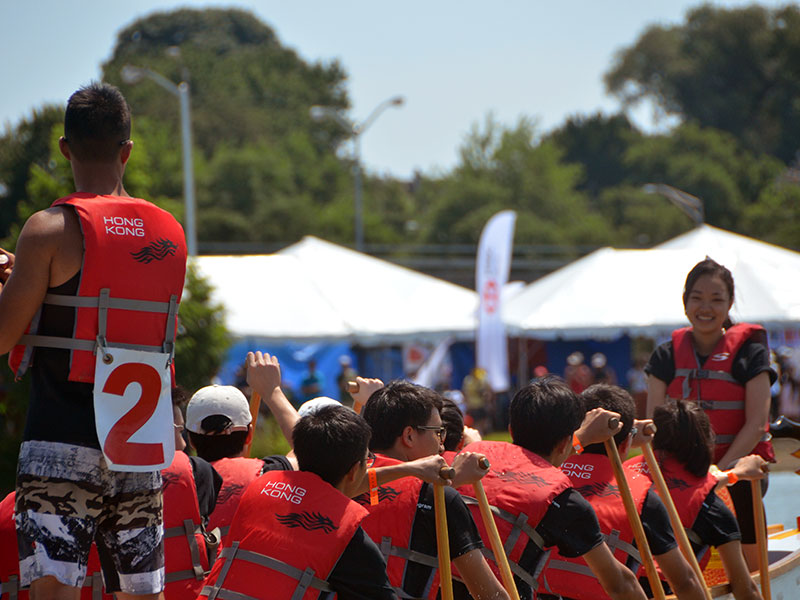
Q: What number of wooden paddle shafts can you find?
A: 7